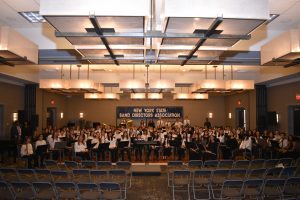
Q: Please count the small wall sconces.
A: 6